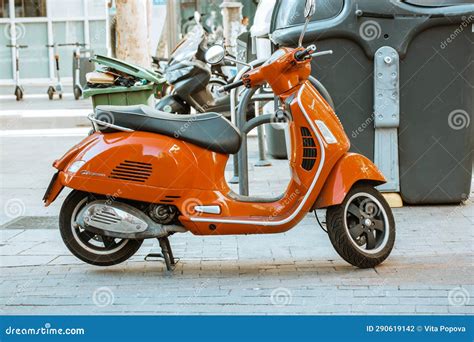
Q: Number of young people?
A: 0